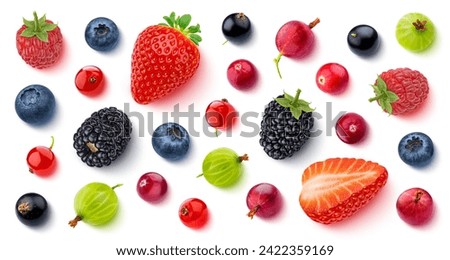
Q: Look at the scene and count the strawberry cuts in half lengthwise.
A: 1